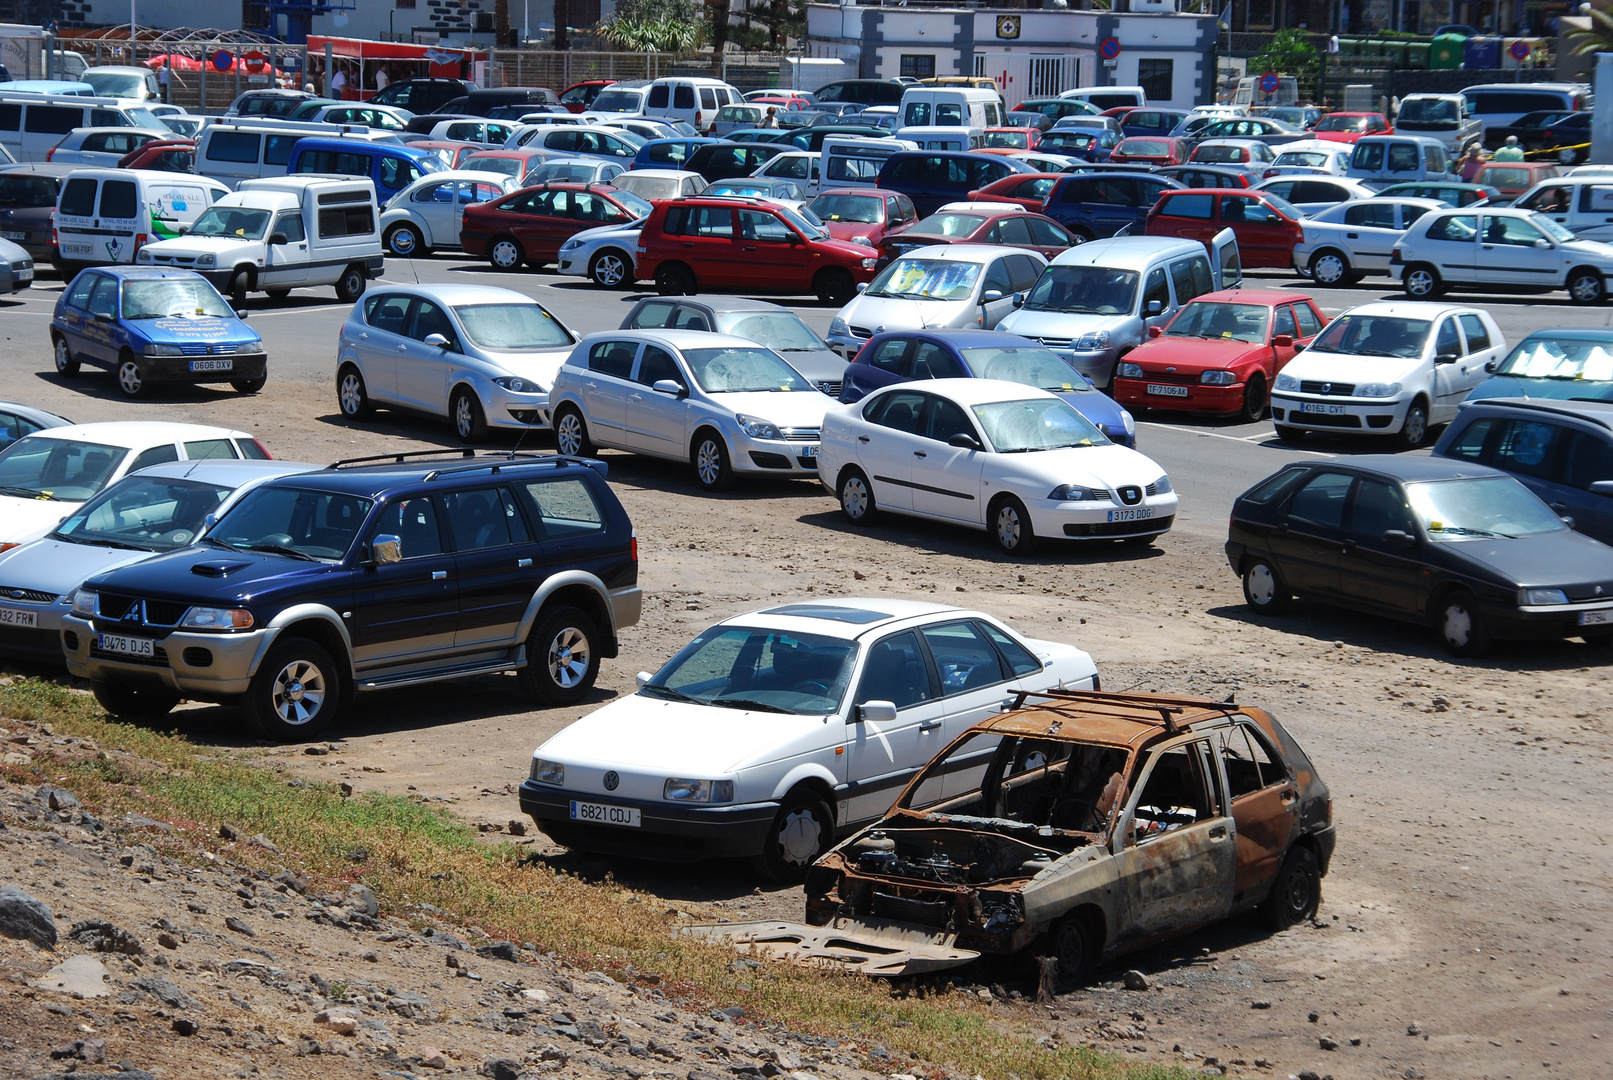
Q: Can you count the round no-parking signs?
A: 4